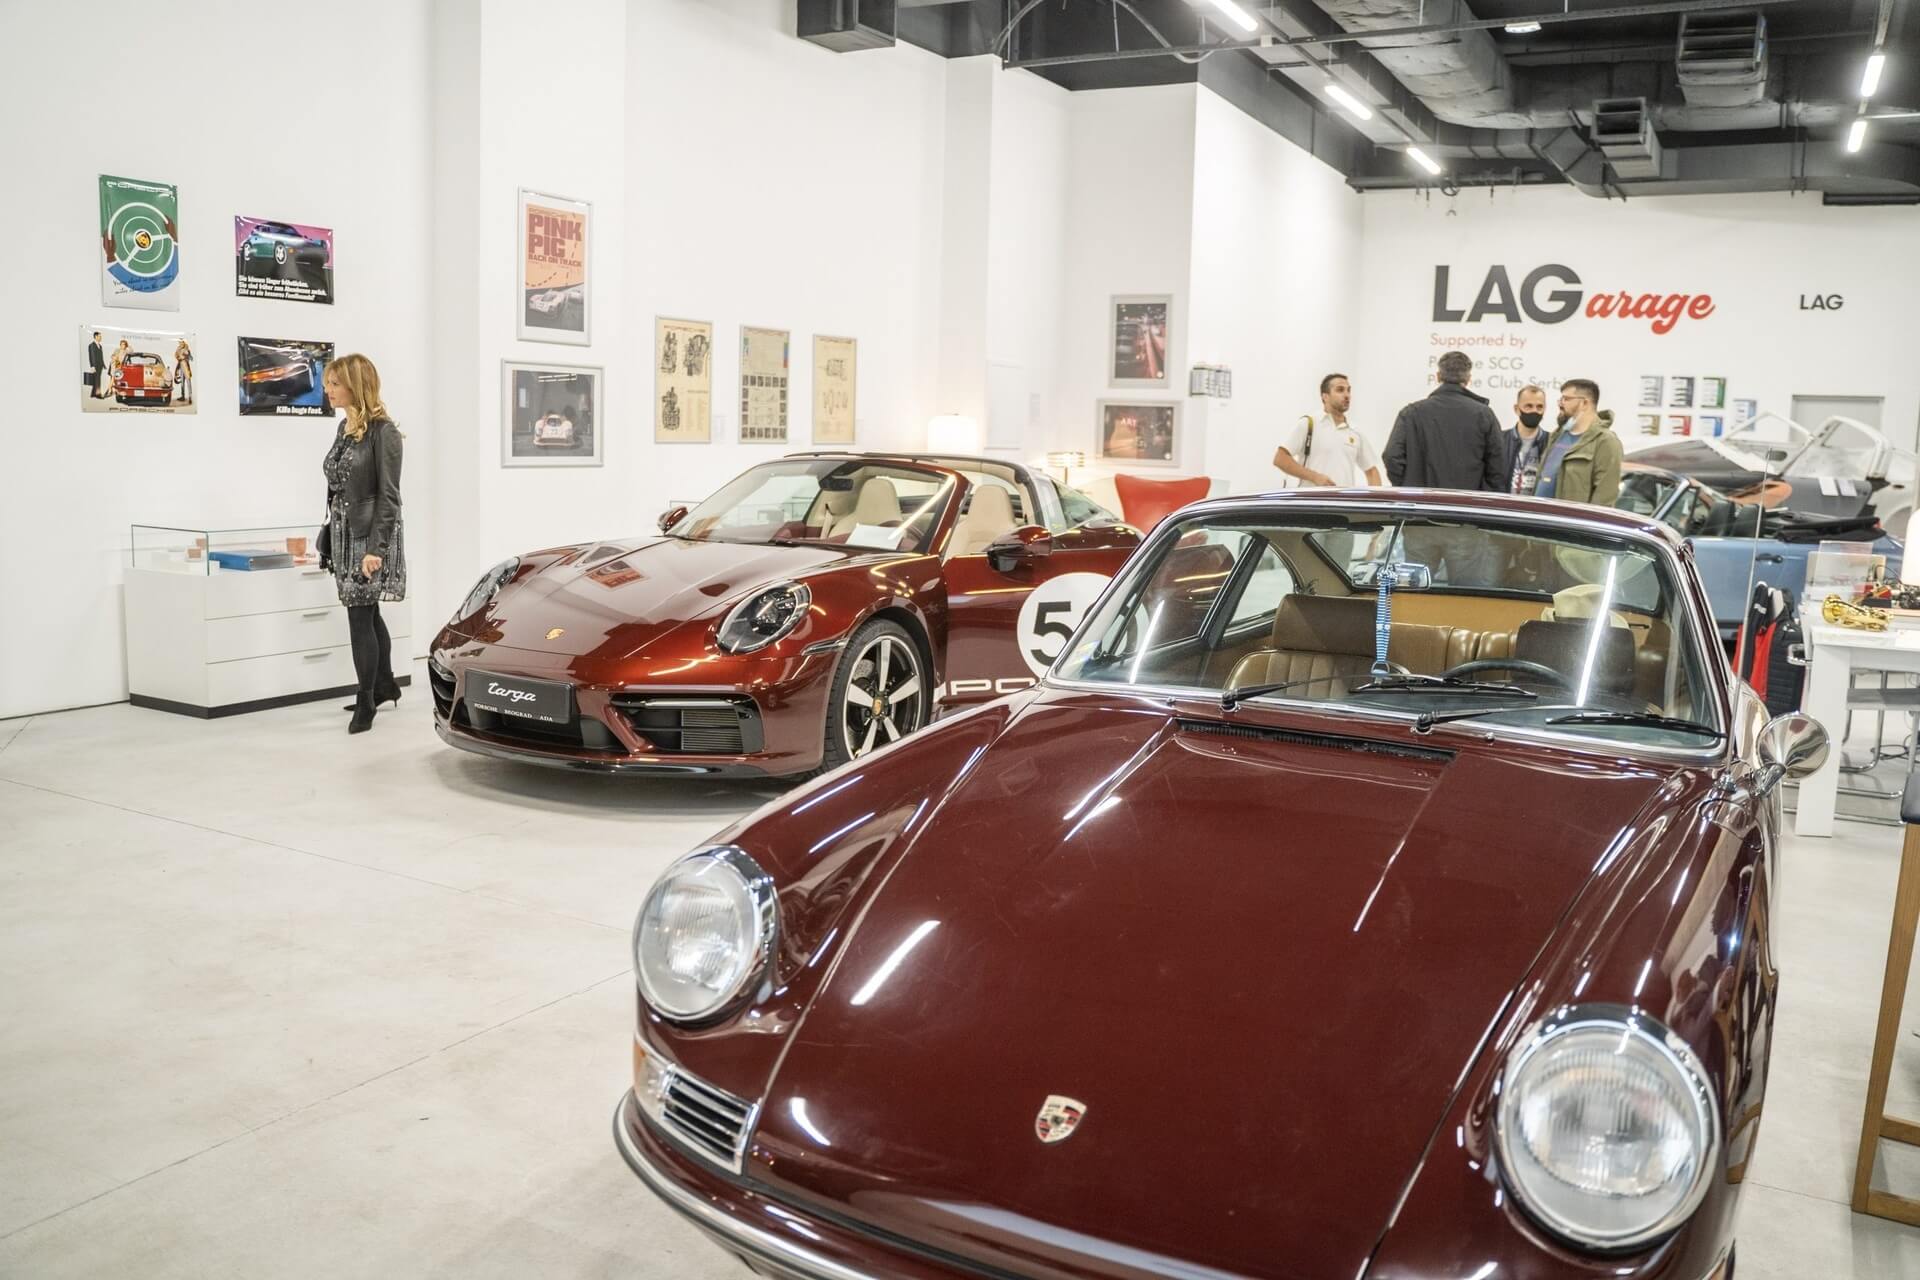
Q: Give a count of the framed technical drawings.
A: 3